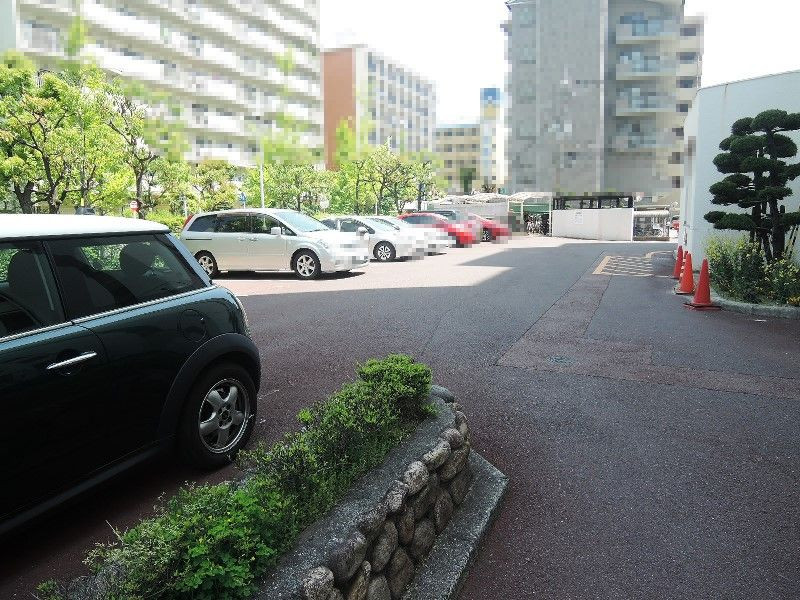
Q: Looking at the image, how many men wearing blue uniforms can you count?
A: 0